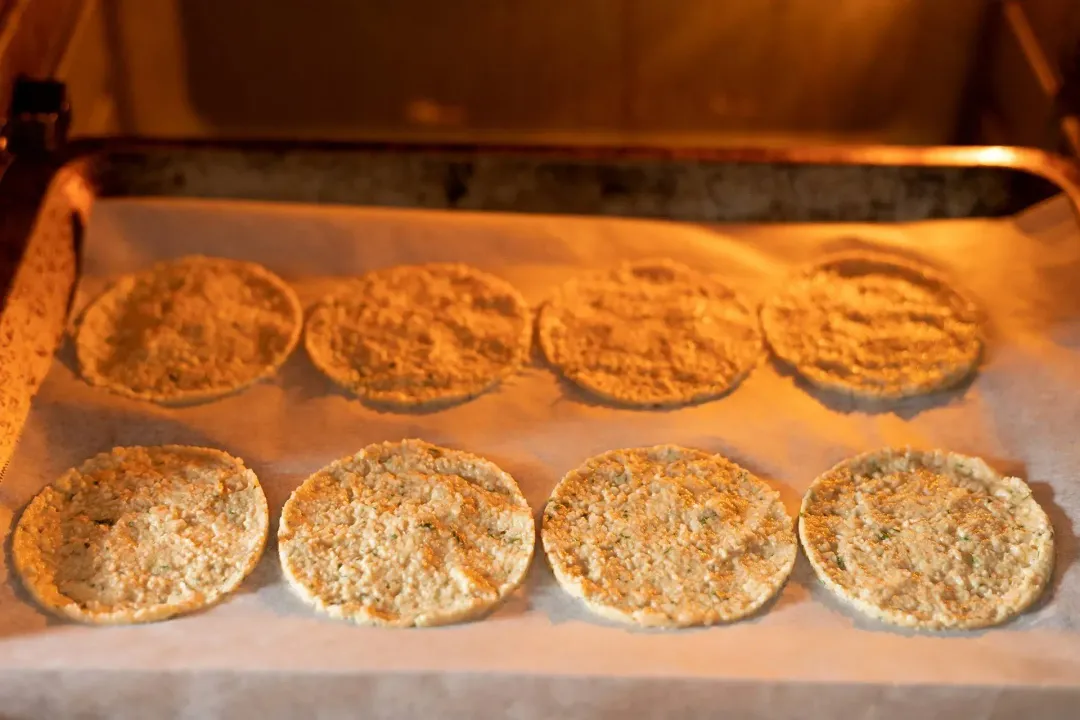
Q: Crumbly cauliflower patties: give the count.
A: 8